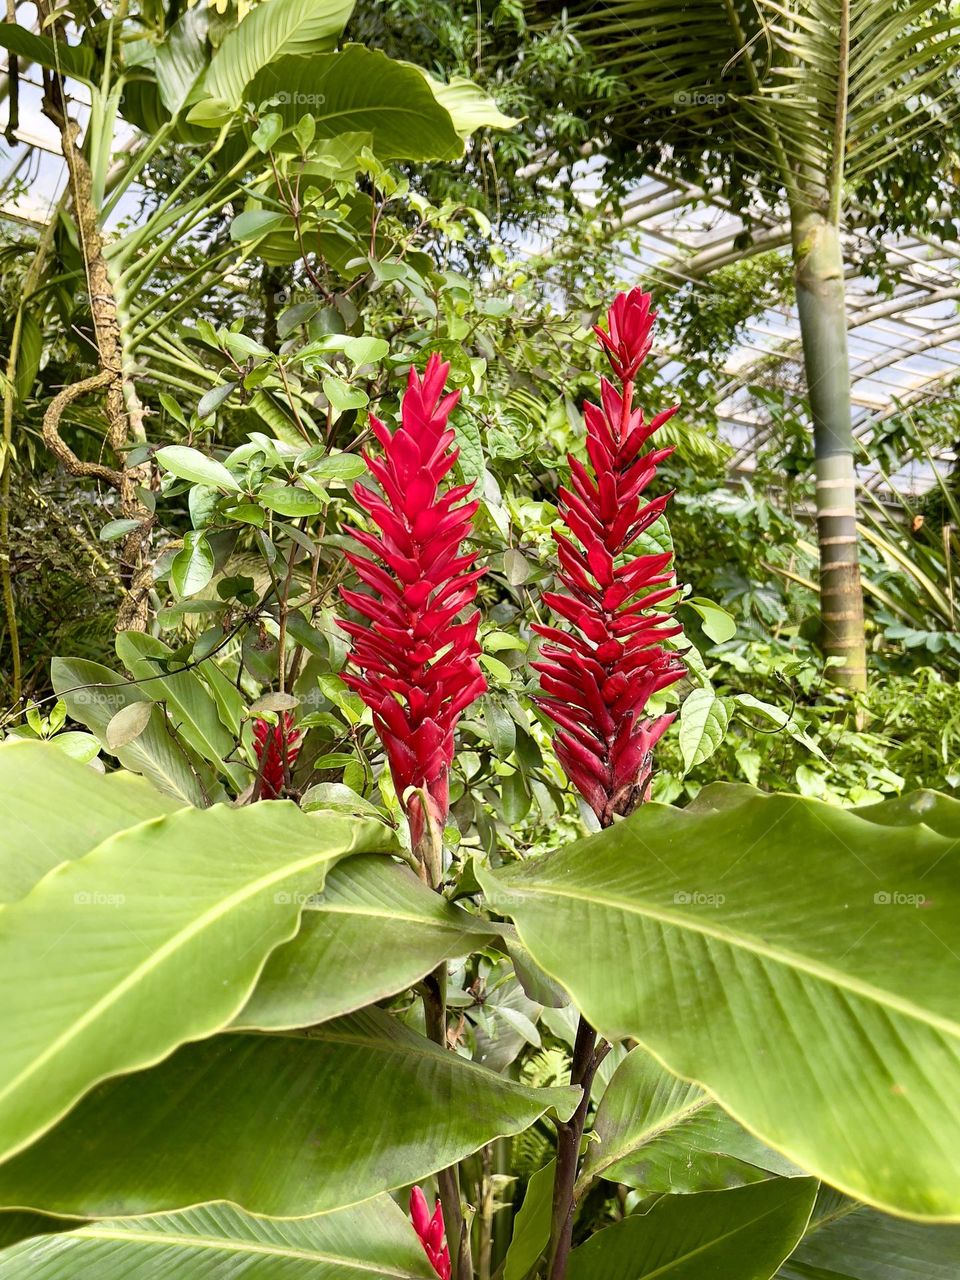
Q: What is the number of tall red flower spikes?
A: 2